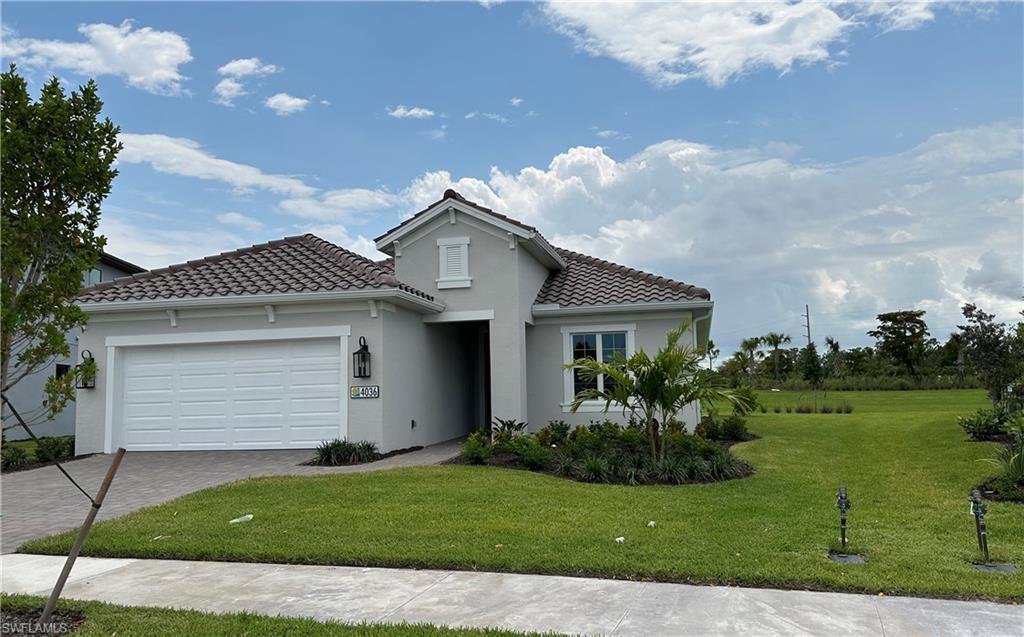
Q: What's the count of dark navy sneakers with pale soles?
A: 0